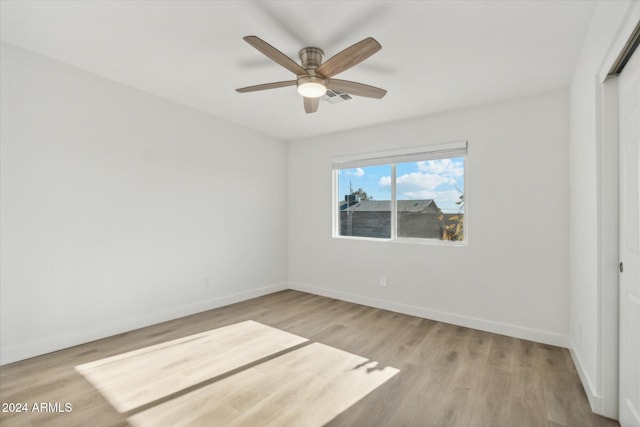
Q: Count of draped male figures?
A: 0